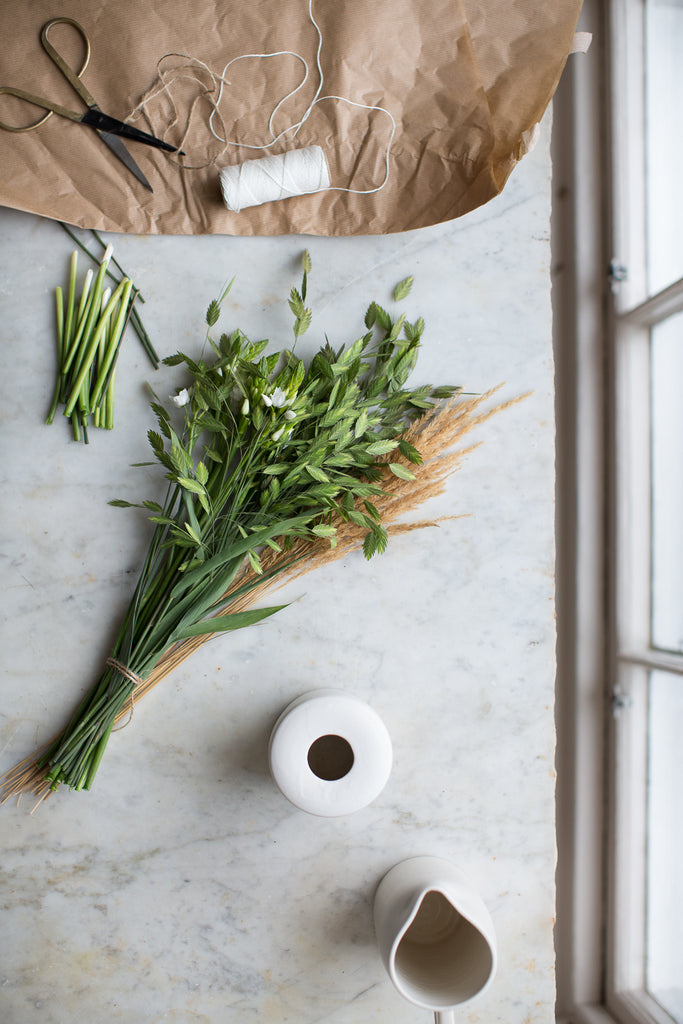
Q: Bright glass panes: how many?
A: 3